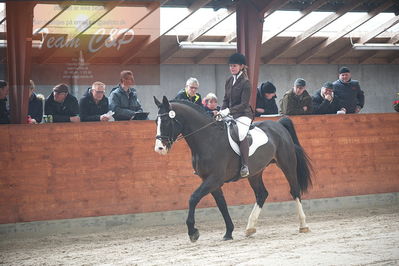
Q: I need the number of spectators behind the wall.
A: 11